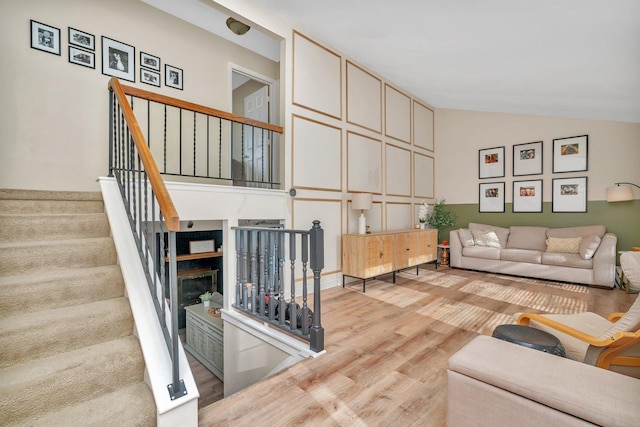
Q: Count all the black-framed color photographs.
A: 6